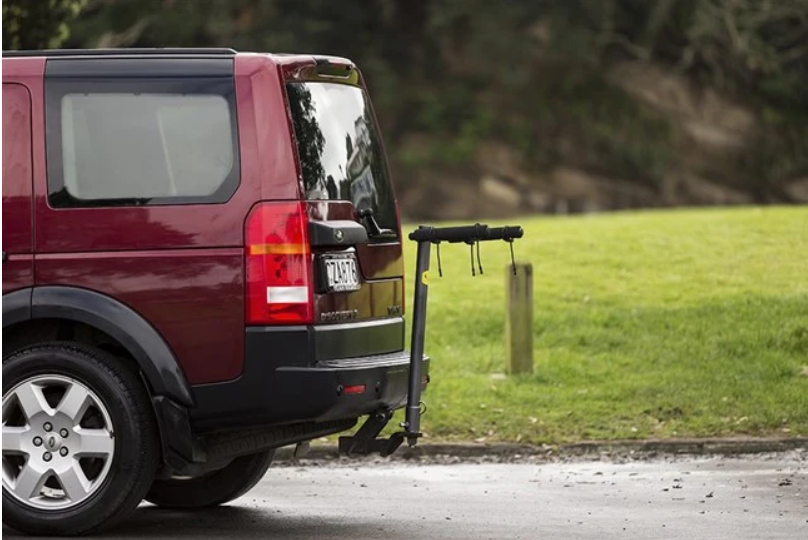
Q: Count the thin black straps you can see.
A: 4